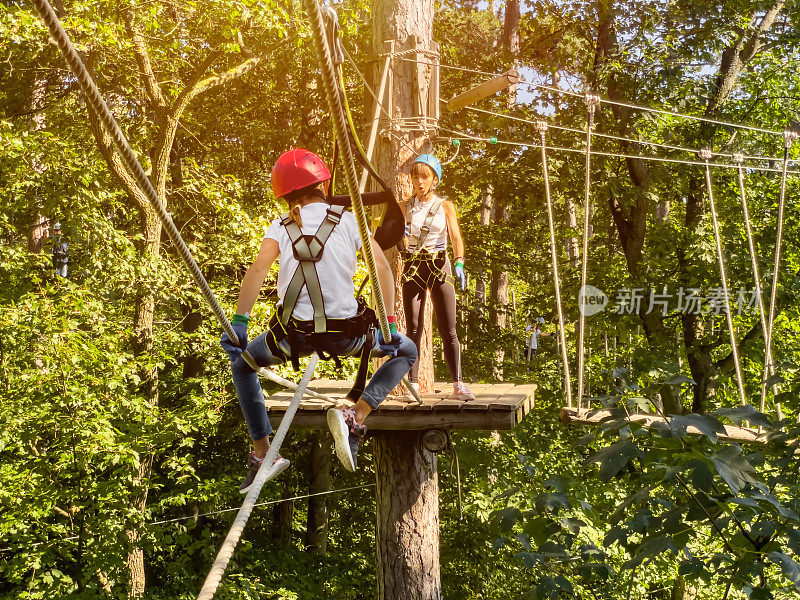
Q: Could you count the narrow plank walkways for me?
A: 1